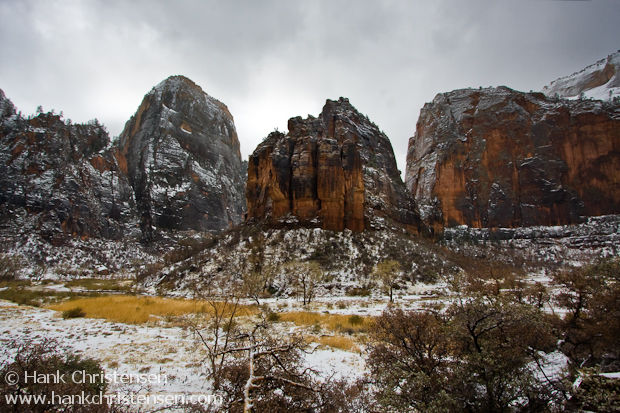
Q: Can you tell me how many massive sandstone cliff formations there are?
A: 3